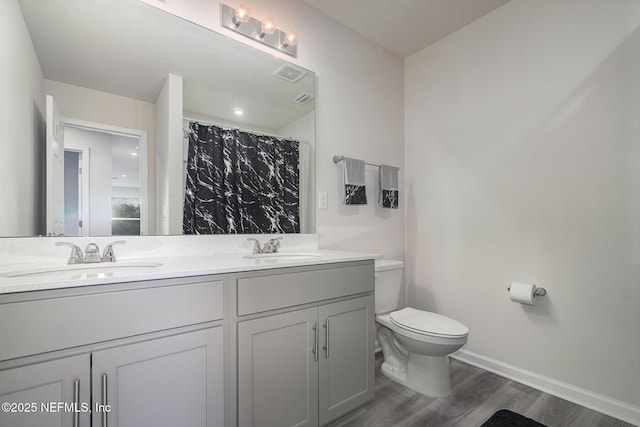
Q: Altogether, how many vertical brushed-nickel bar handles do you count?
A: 4